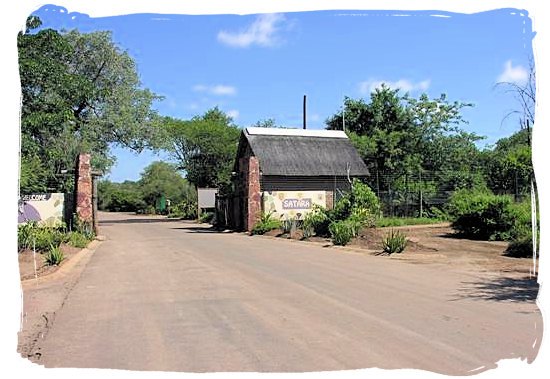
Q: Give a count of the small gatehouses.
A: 1